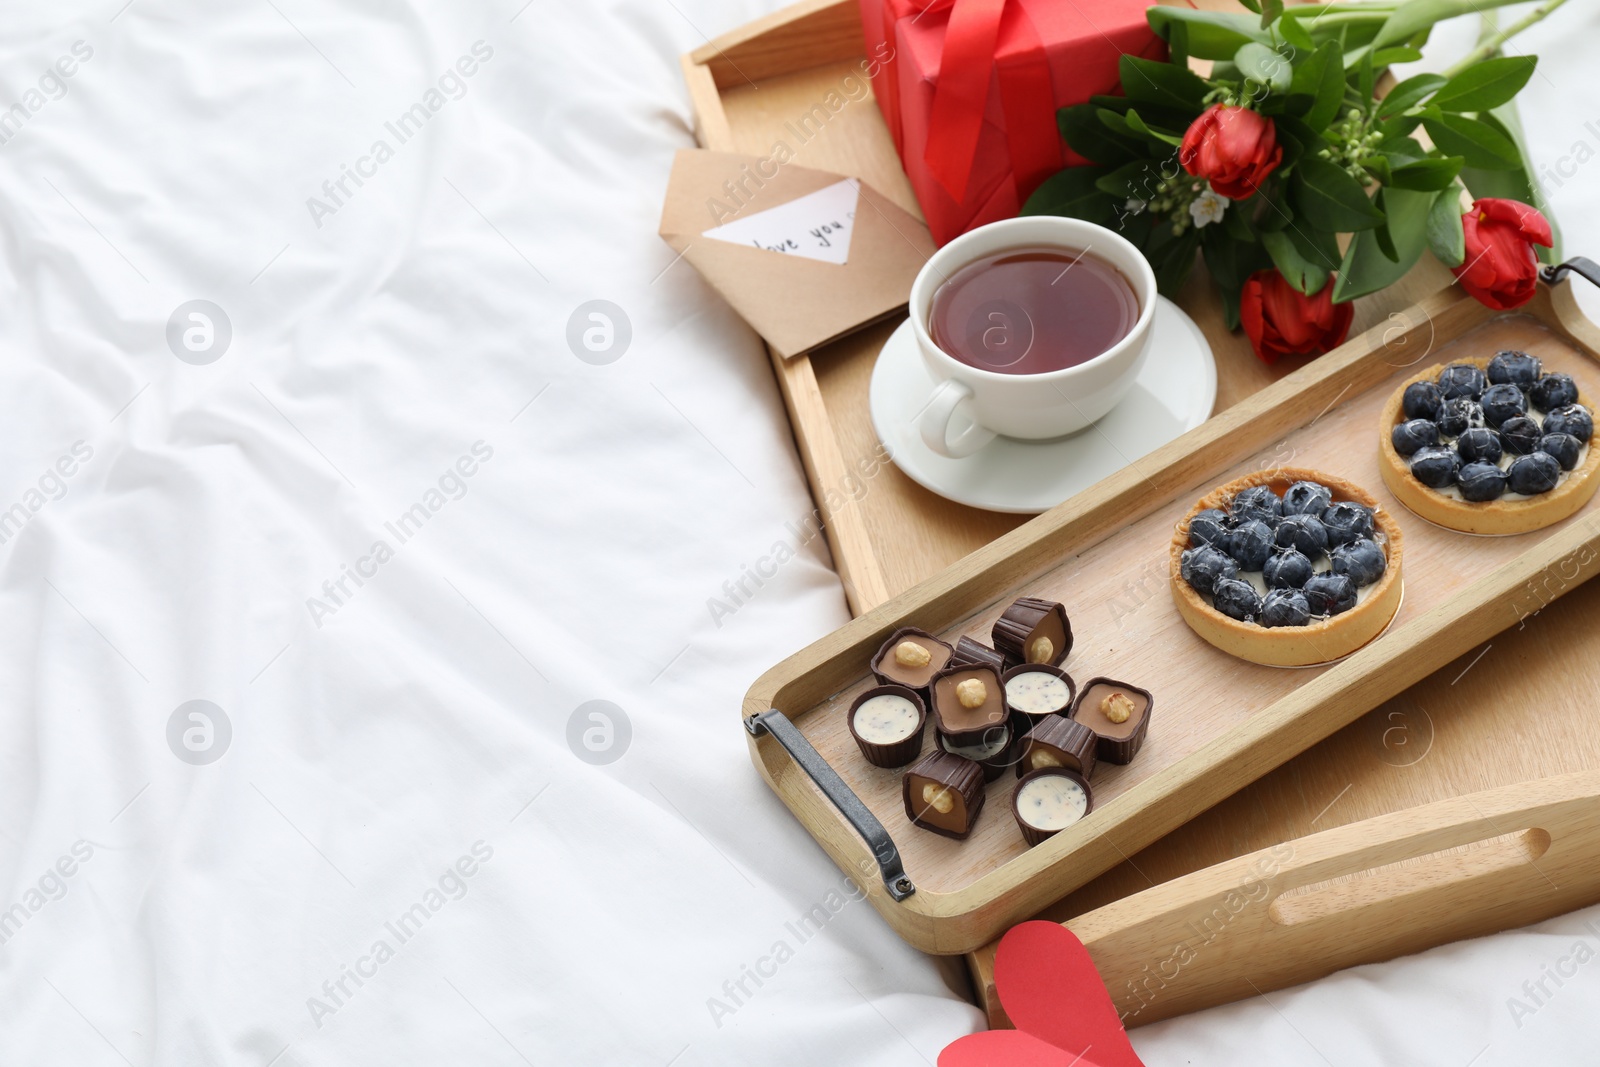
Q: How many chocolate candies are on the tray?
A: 11